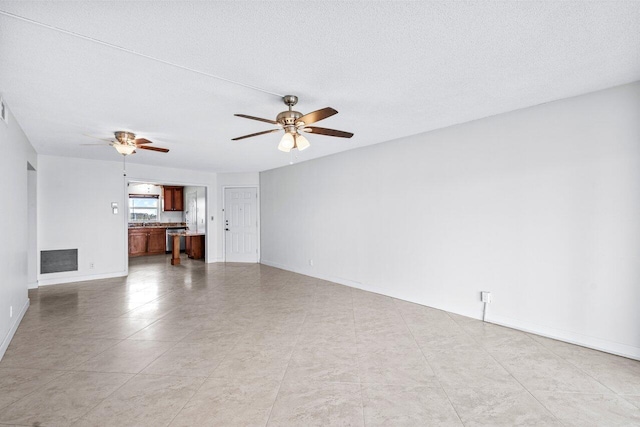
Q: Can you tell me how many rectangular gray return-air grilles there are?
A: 1